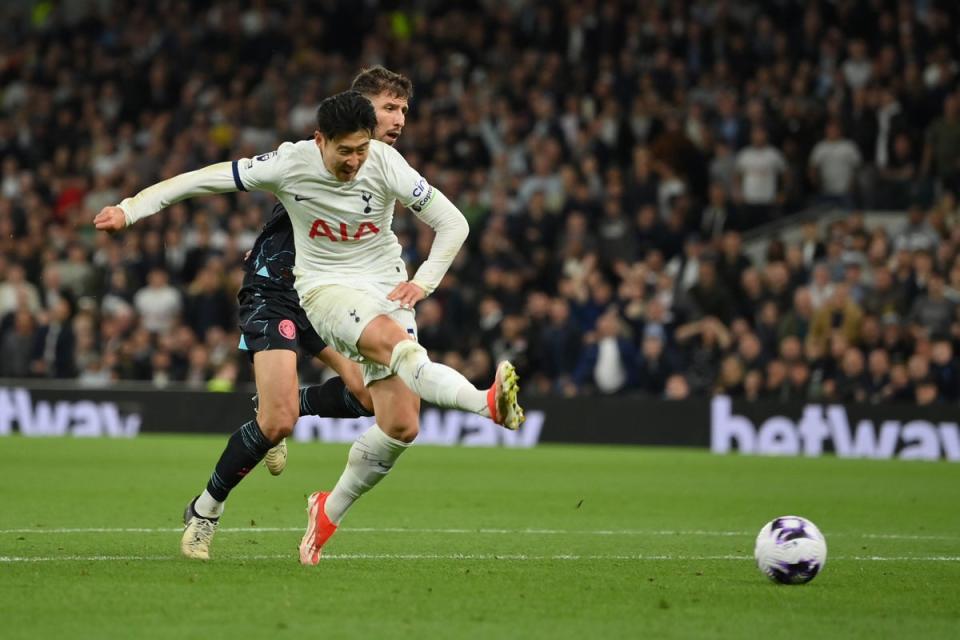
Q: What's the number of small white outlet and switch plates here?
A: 0